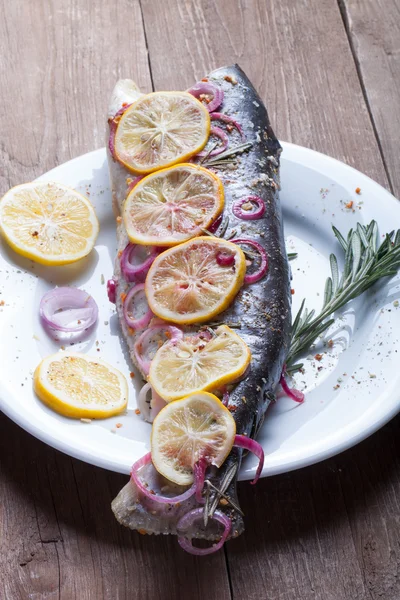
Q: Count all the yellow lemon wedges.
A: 7